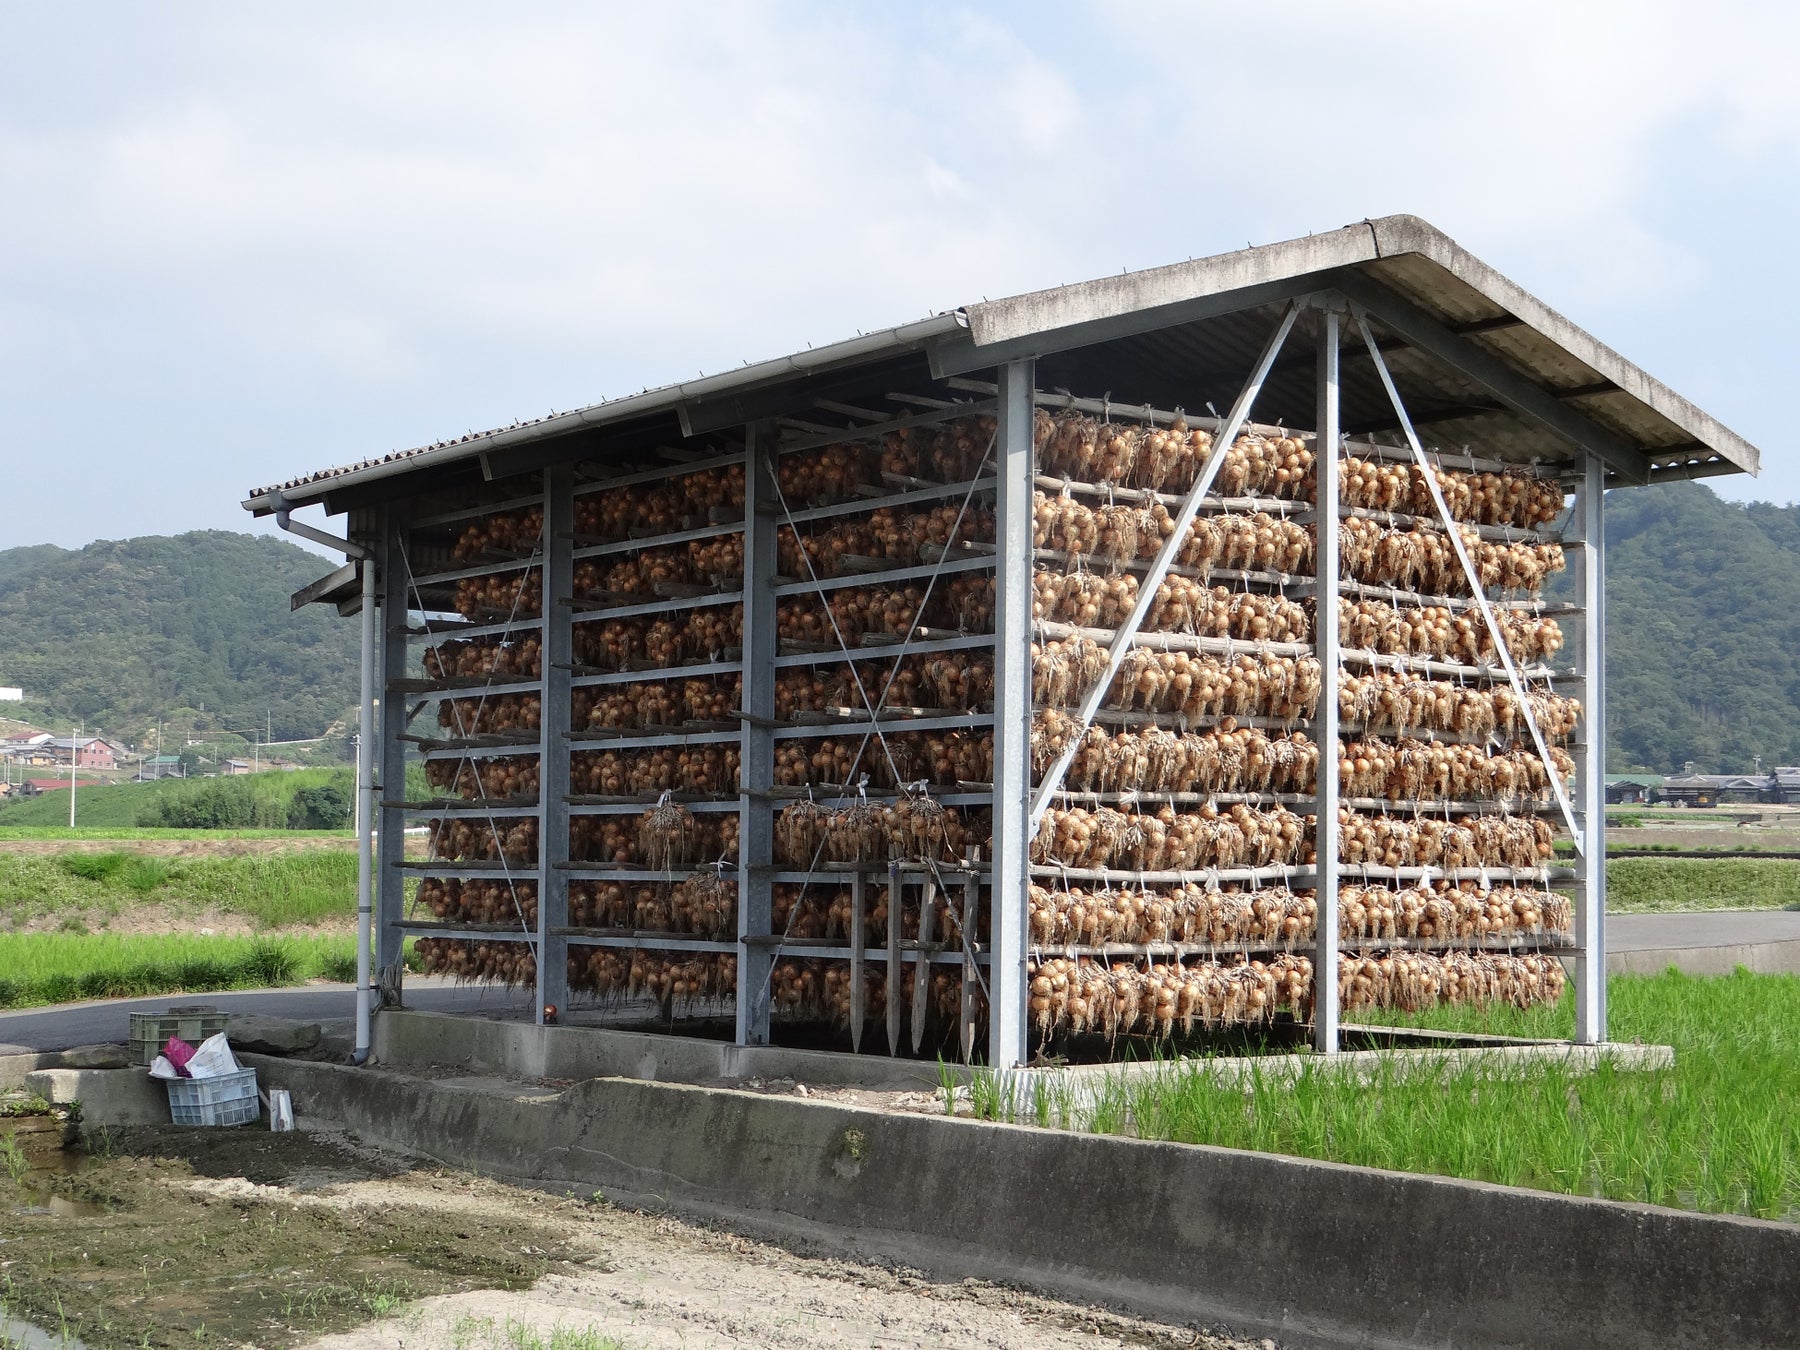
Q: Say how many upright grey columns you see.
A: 6